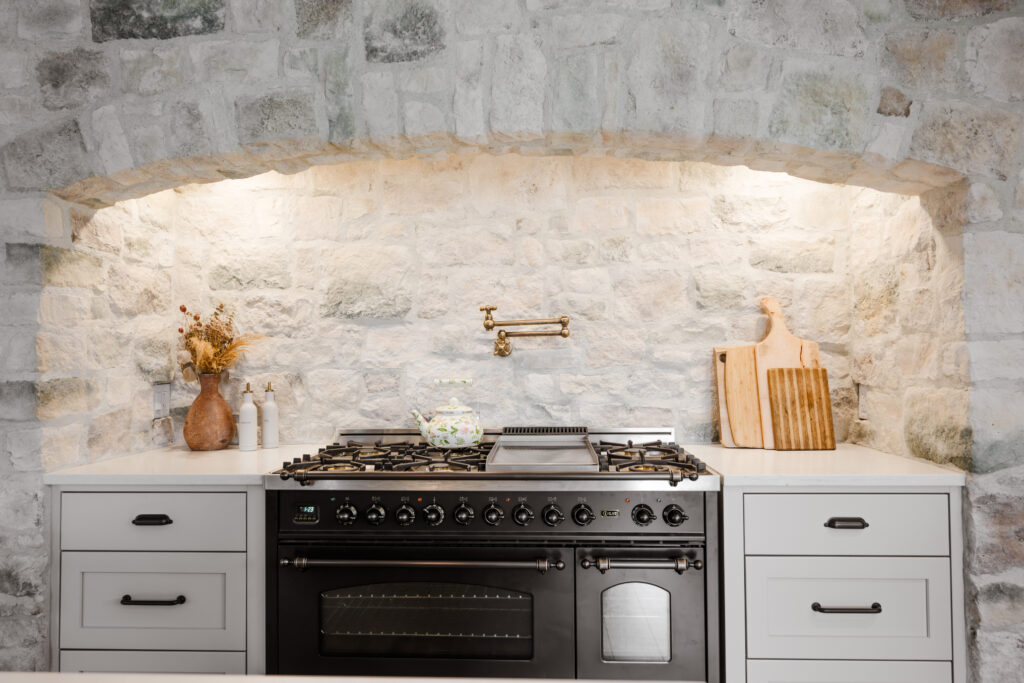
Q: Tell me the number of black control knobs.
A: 11